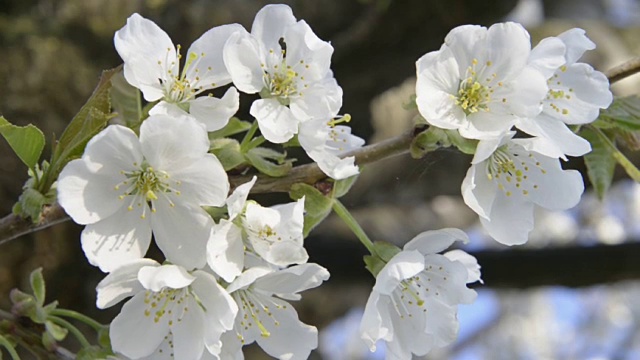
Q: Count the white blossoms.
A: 11